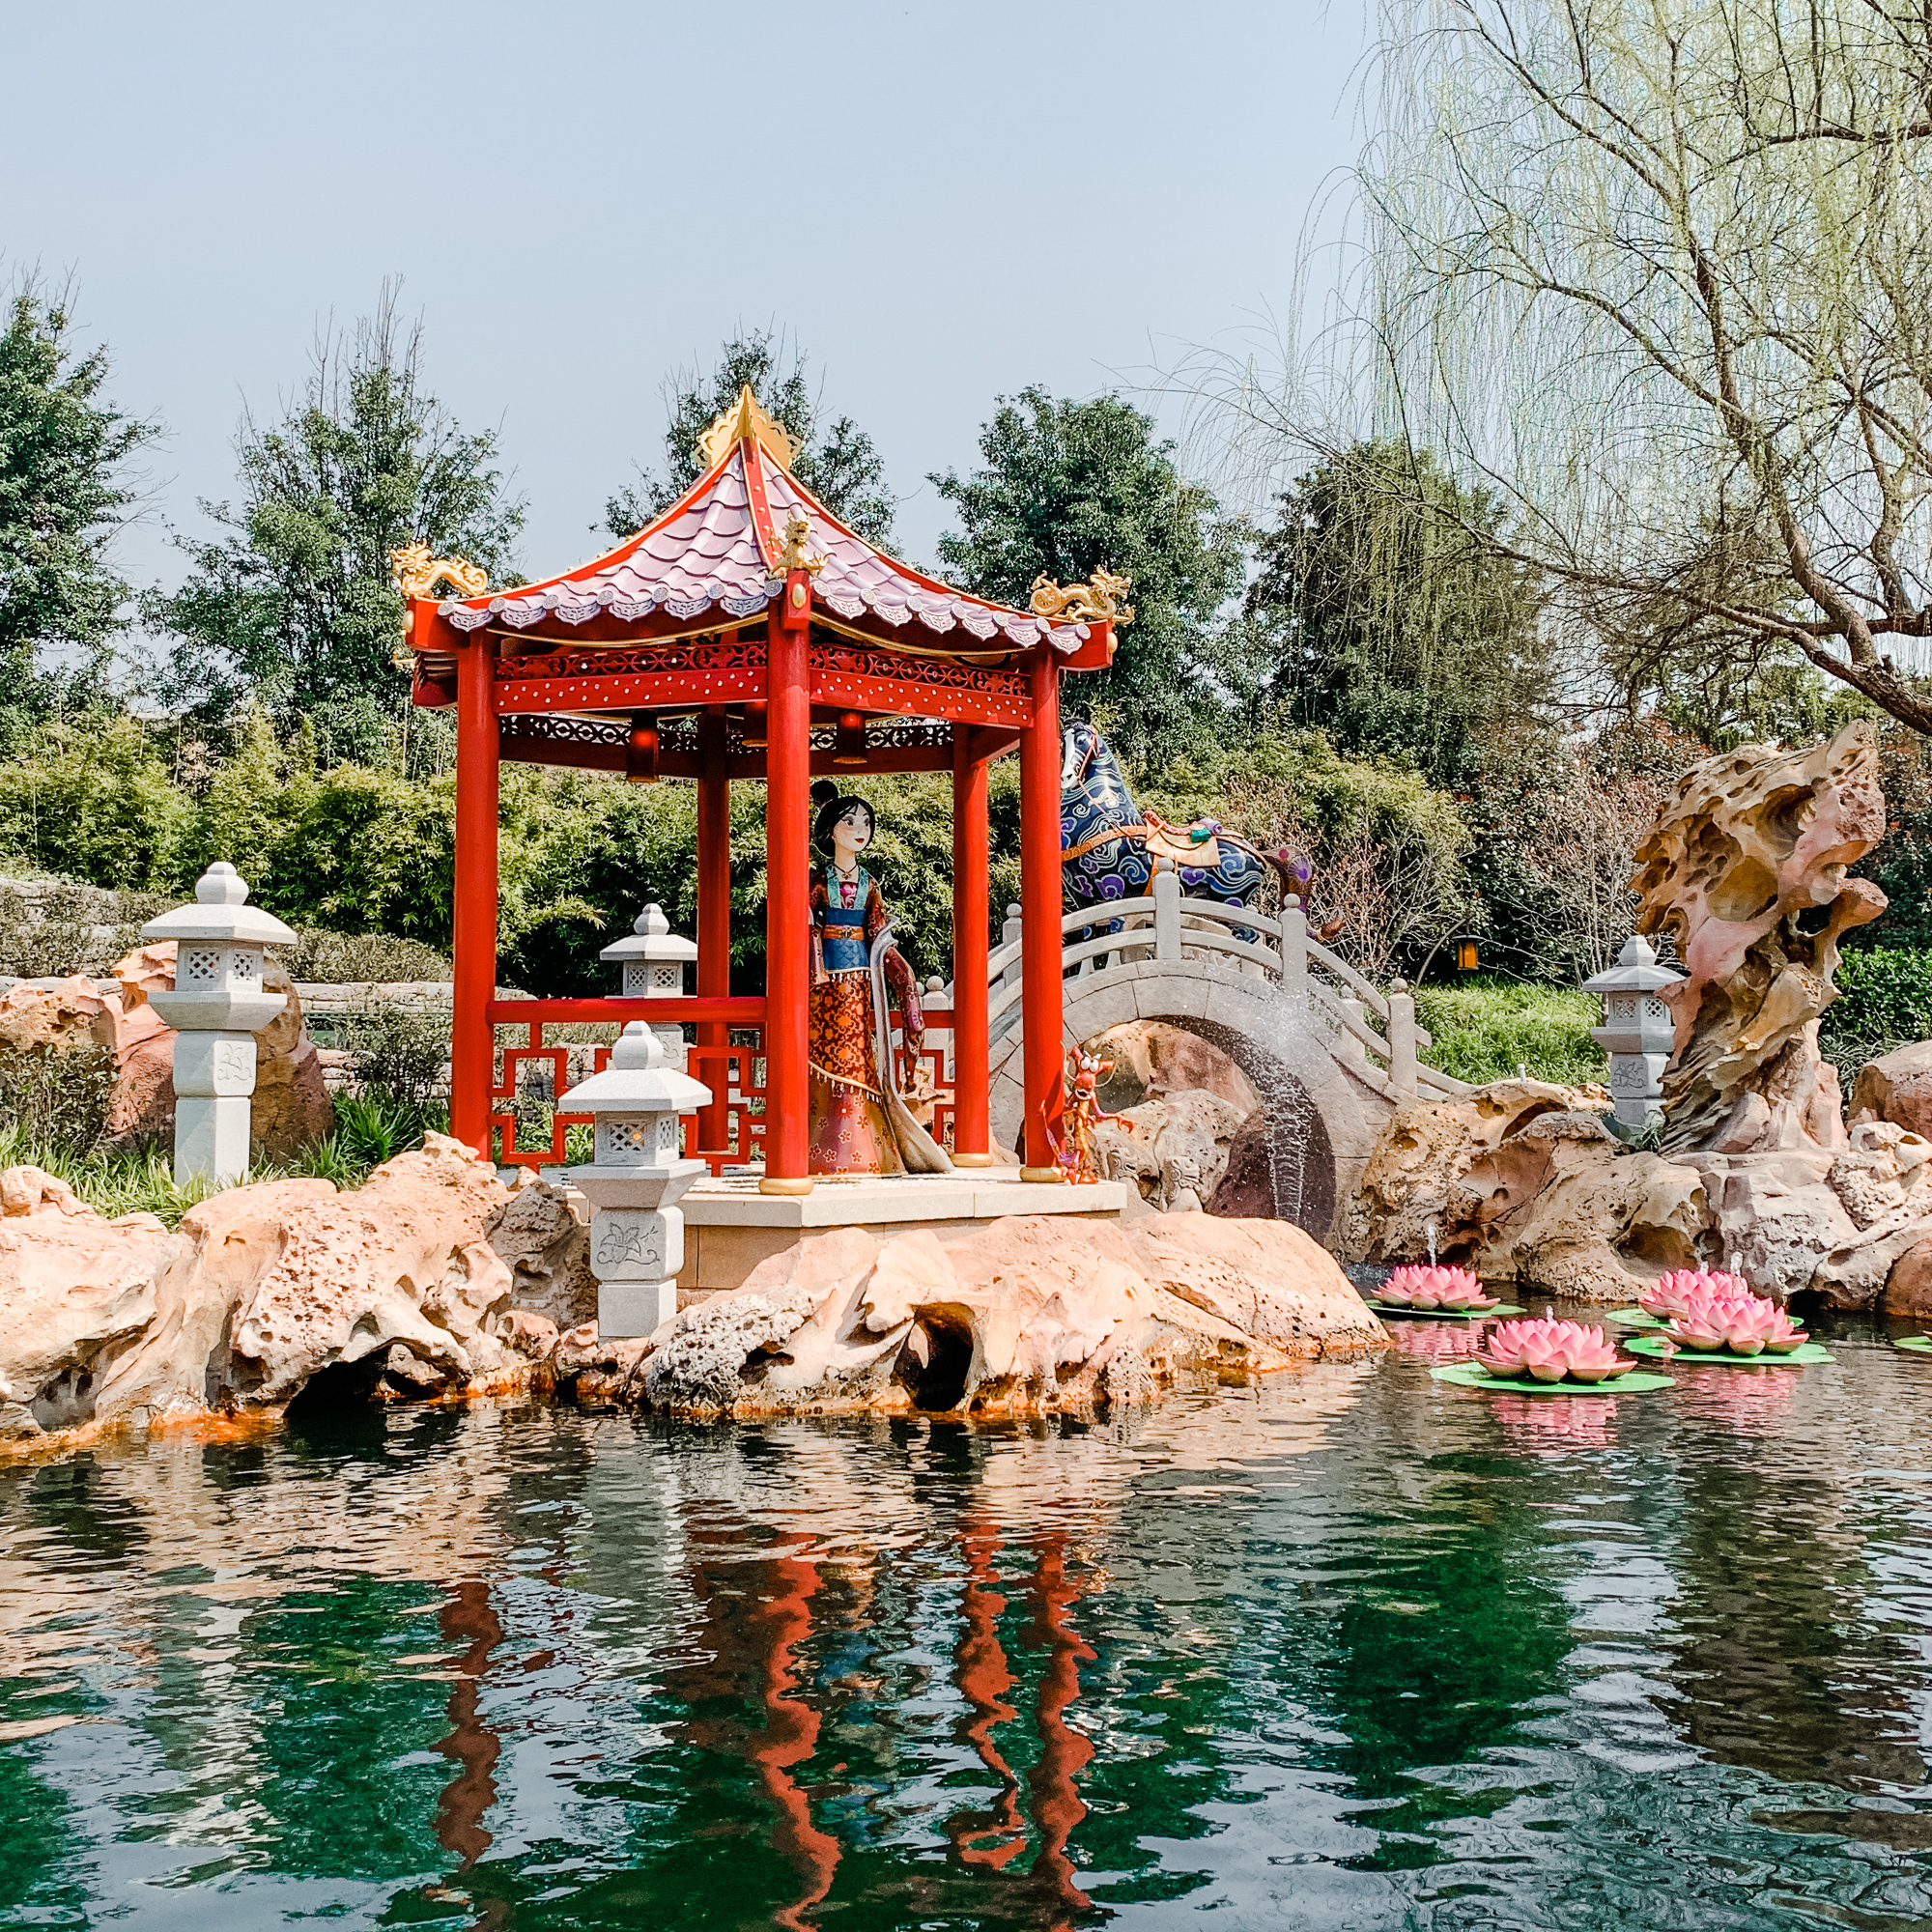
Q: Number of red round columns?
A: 5